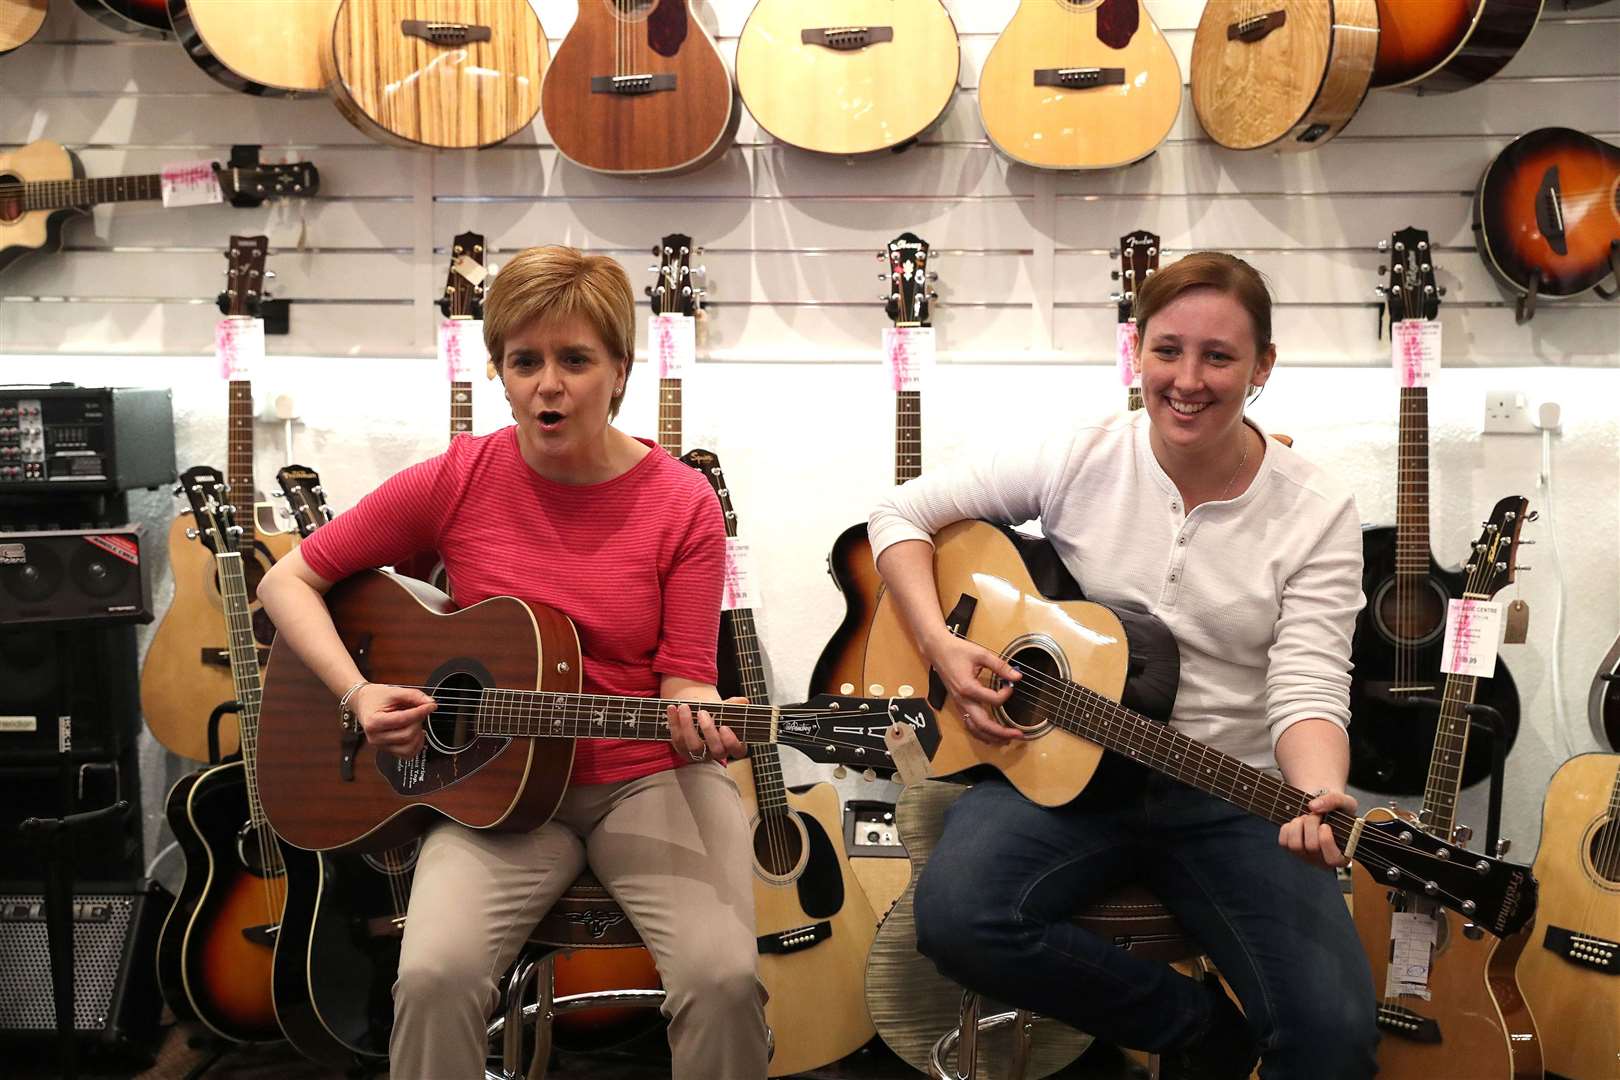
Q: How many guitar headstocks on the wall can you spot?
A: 7